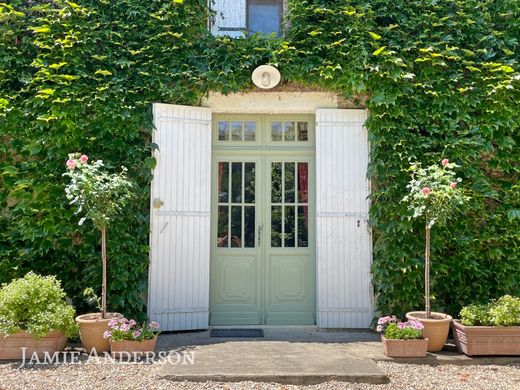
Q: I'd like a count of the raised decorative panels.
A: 2